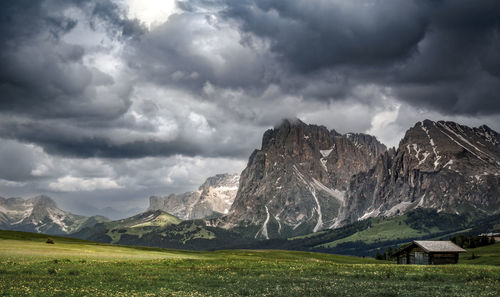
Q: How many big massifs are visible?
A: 2